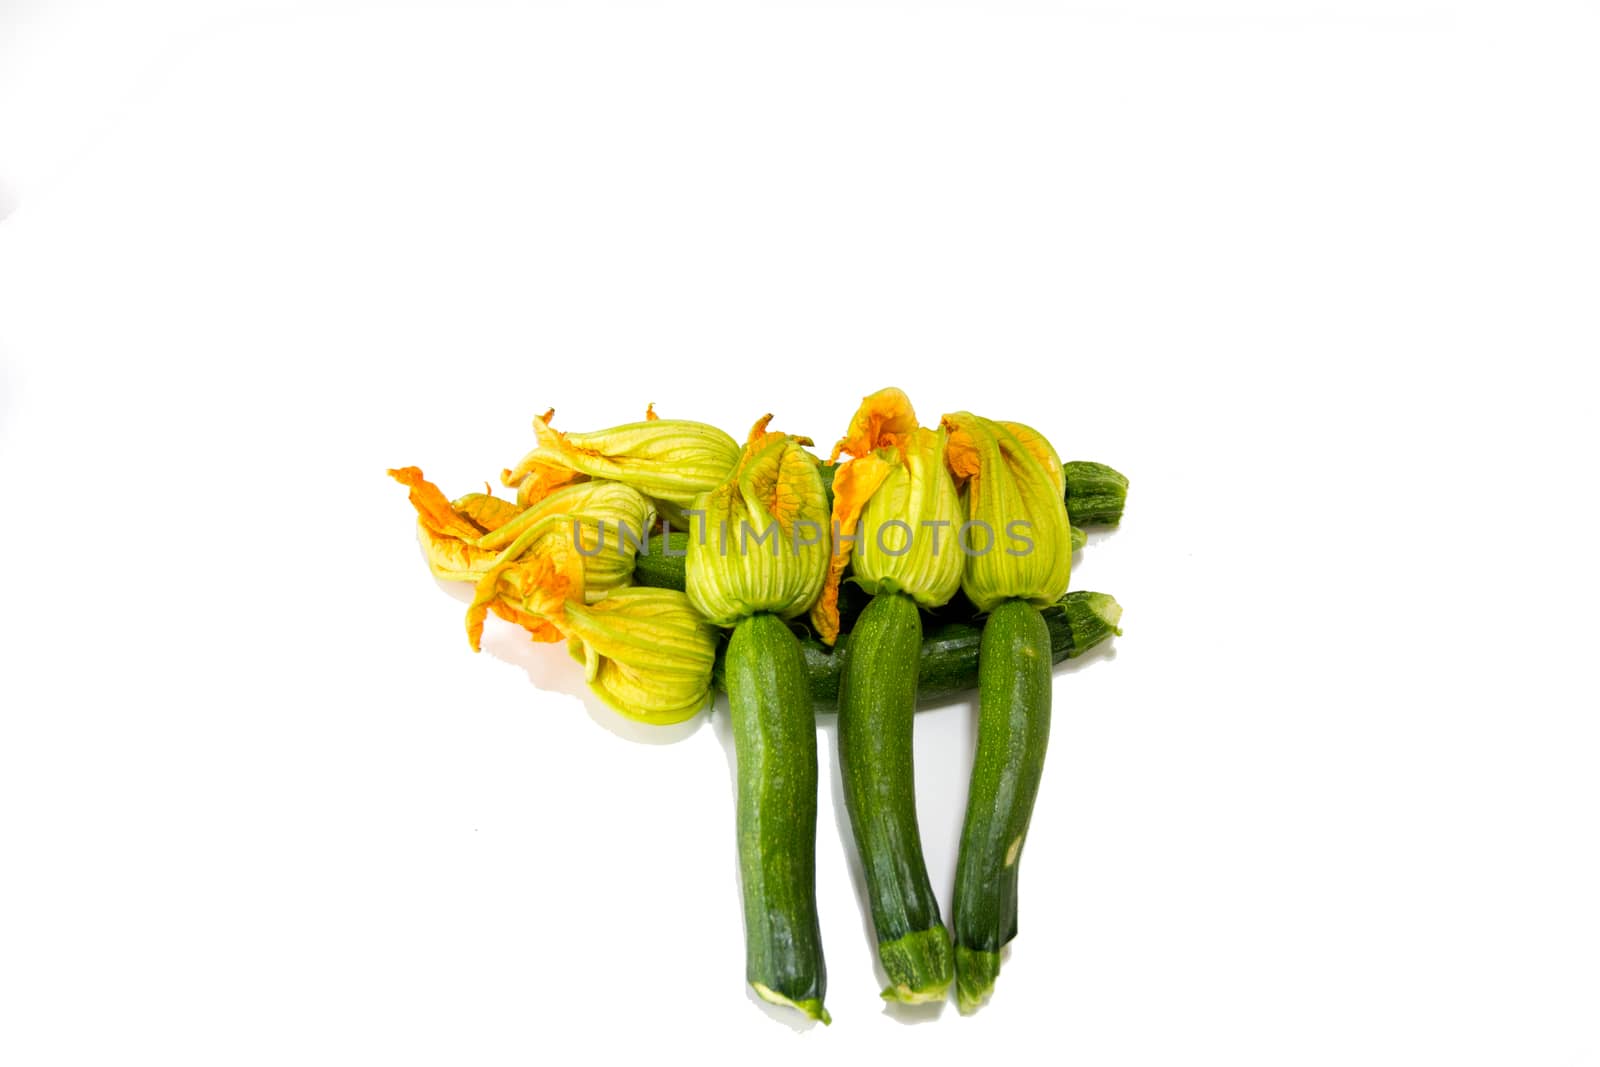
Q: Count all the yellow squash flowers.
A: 6